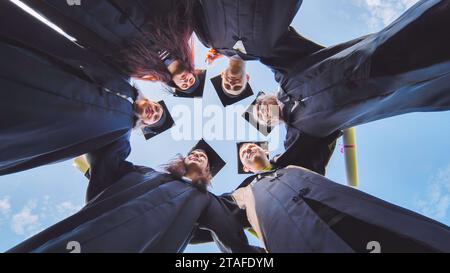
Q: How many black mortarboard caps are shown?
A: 6